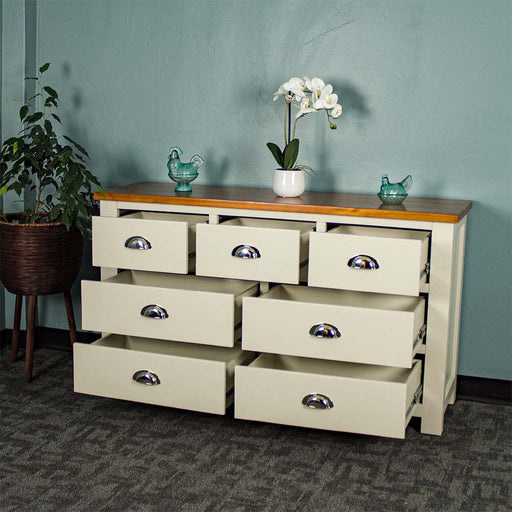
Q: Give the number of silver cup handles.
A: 7